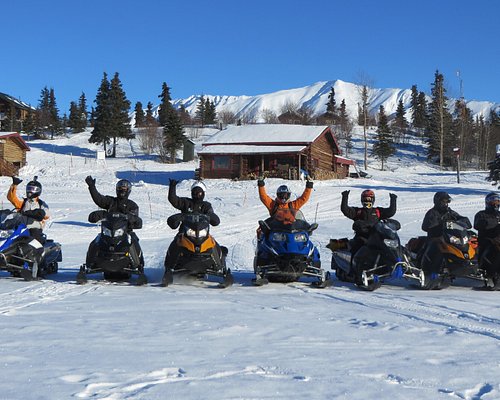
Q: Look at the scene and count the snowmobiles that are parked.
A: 7